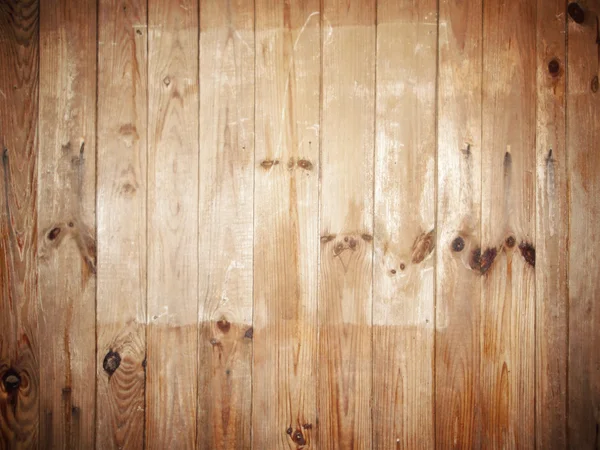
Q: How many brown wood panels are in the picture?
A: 12